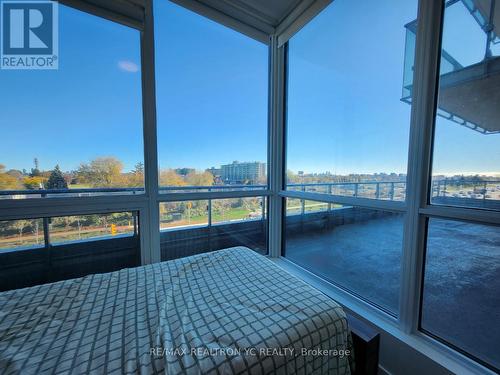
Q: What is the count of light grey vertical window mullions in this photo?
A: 3